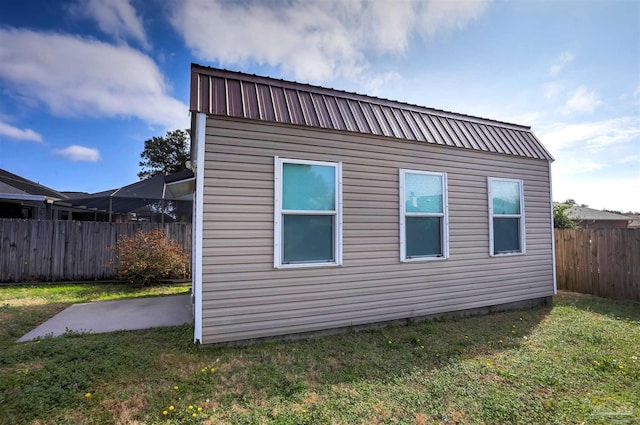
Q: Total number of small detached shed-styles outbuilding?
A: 1